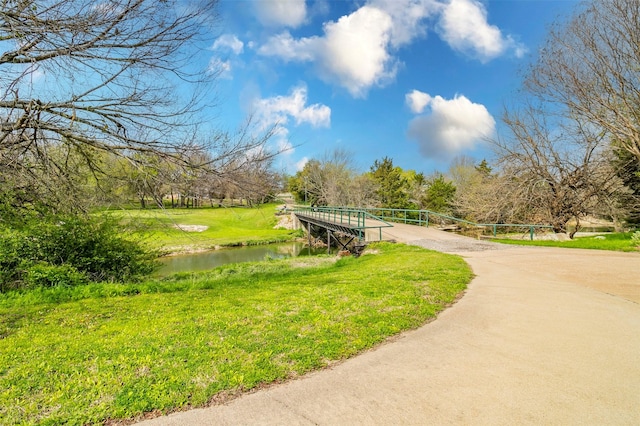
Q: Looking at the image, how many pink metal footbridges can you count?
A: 0